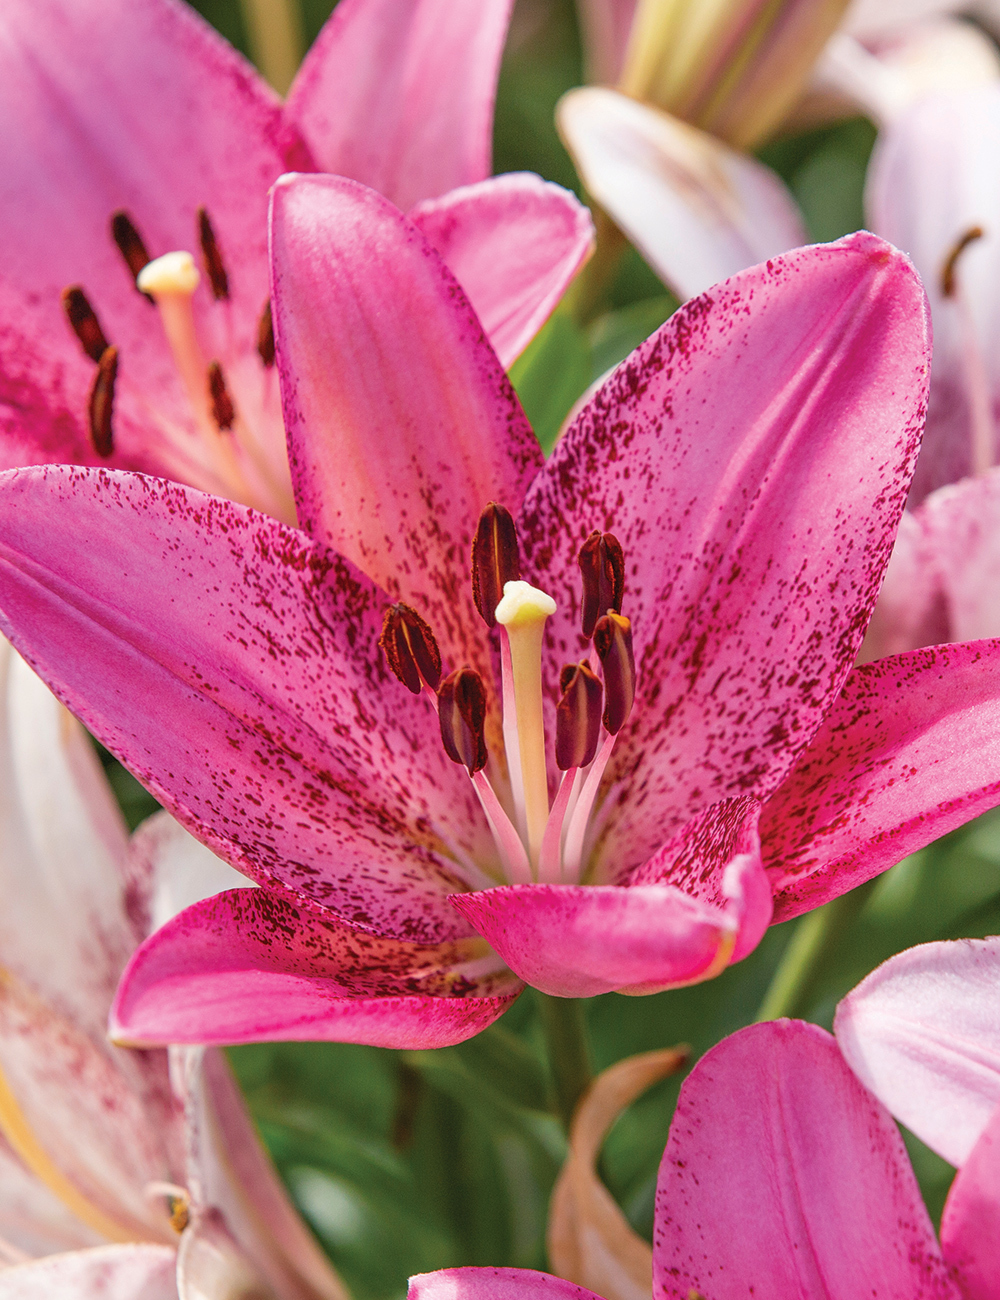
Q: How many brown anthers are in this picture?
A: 13